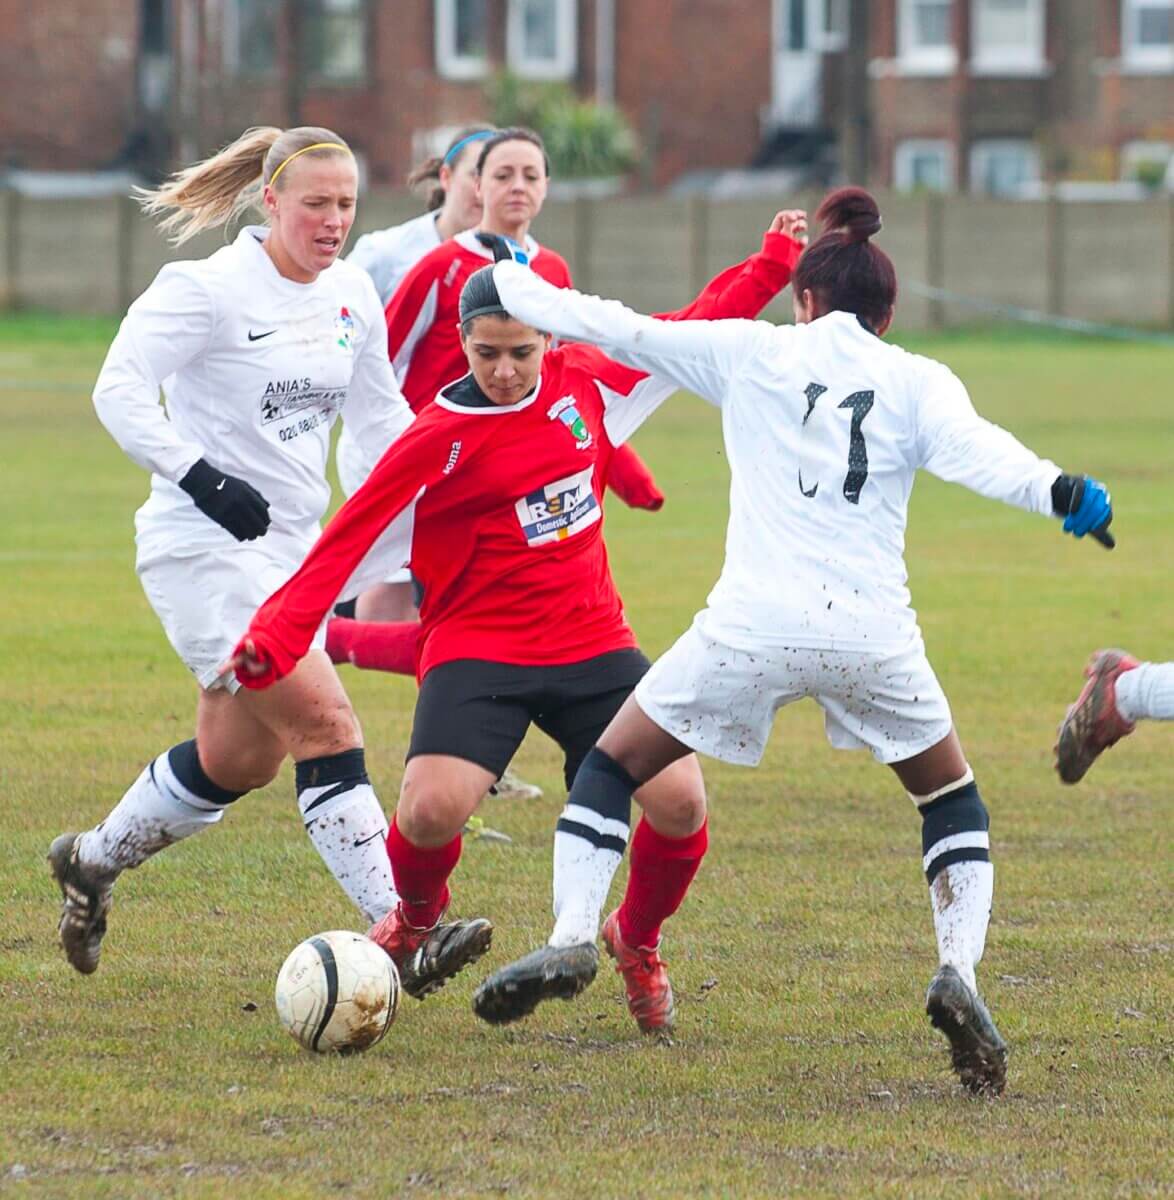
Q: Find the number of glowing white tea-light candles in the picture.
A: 0